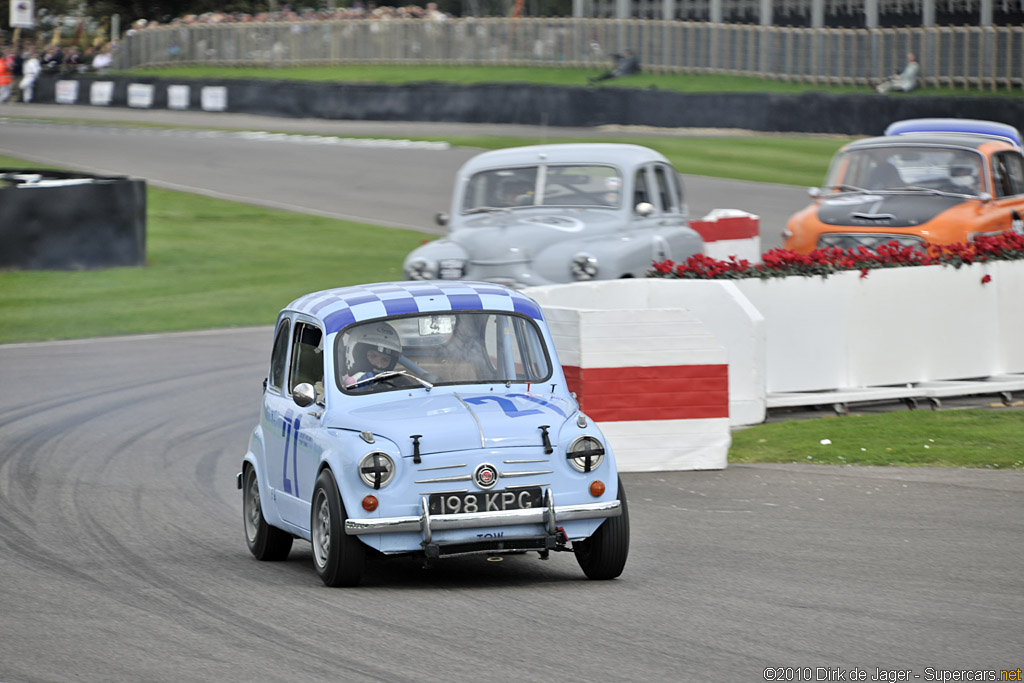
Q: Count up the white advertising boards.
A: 5